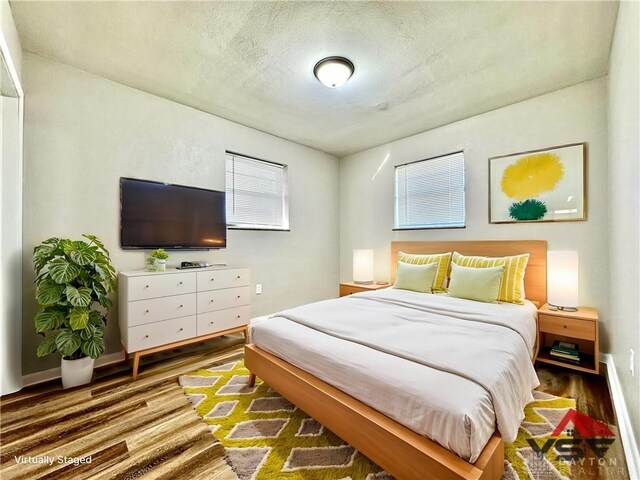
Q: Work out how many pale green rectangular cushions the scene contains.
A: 2